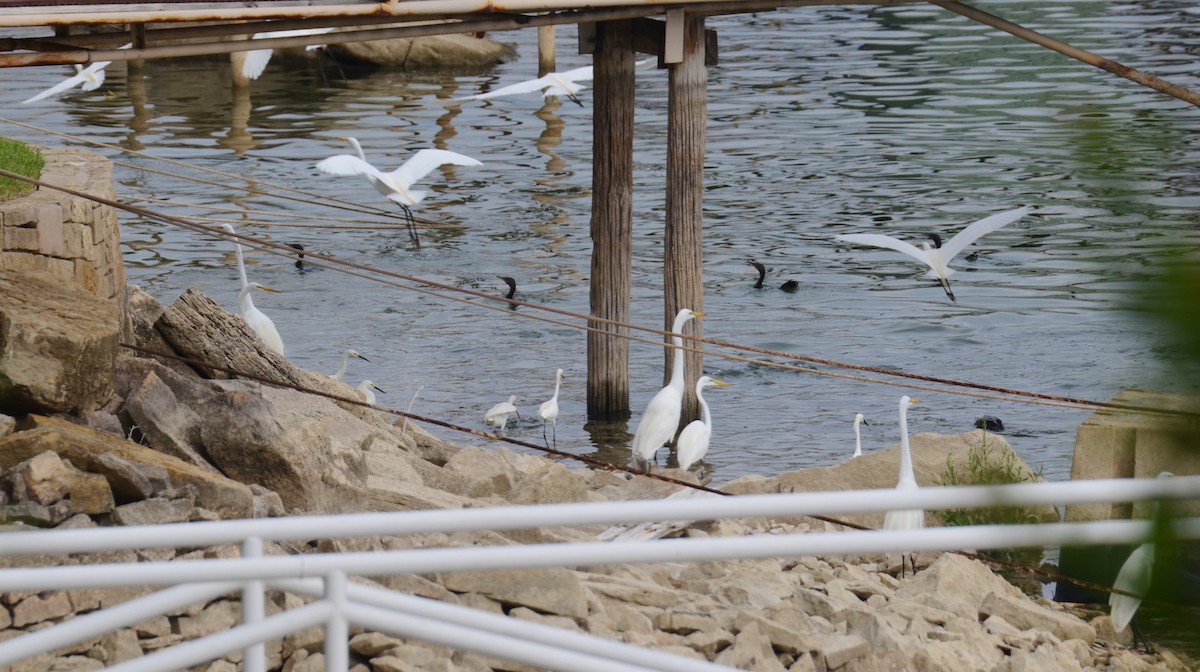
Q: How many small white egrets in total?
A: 5